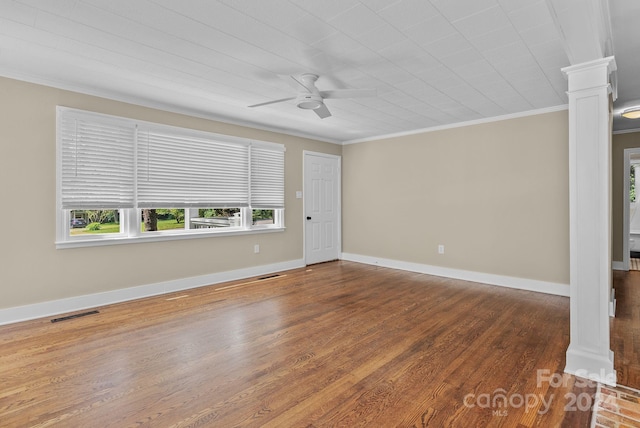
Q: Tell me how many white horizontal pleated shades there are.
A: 3